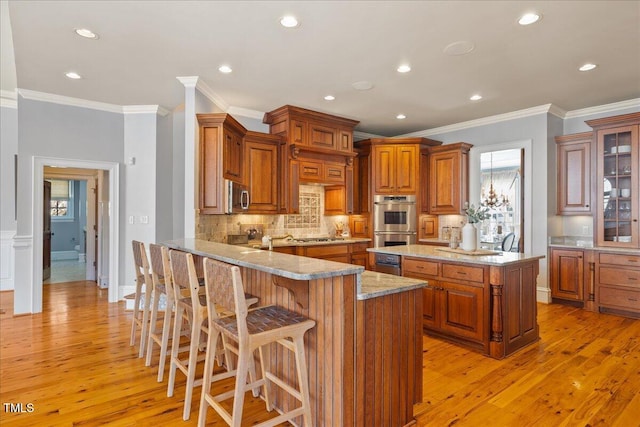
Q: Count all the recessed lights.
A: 10